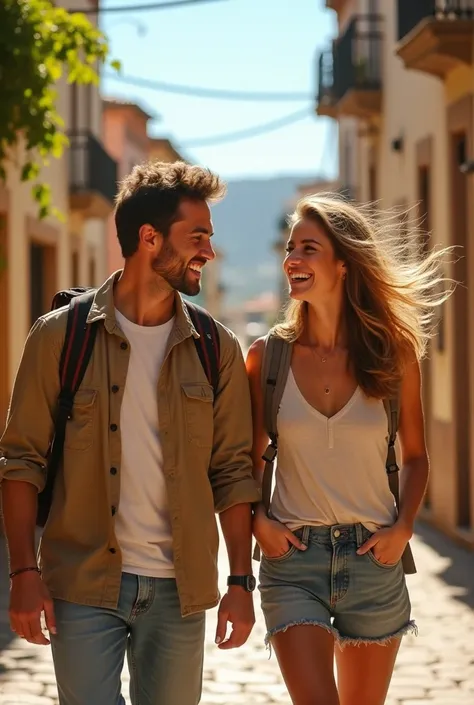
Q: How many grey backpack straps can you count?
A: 2